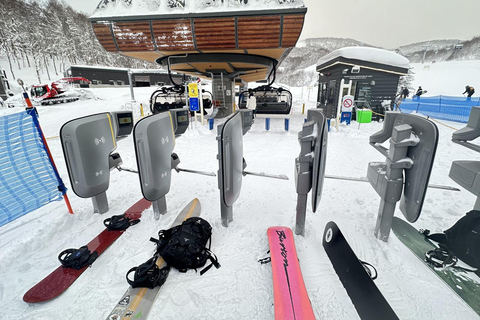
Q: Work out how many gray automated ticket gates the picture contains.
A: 6